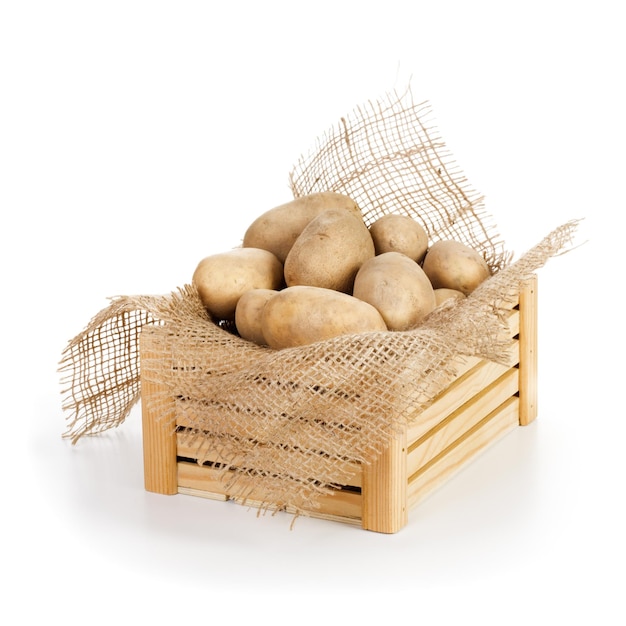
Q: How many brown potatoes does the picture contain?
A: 9